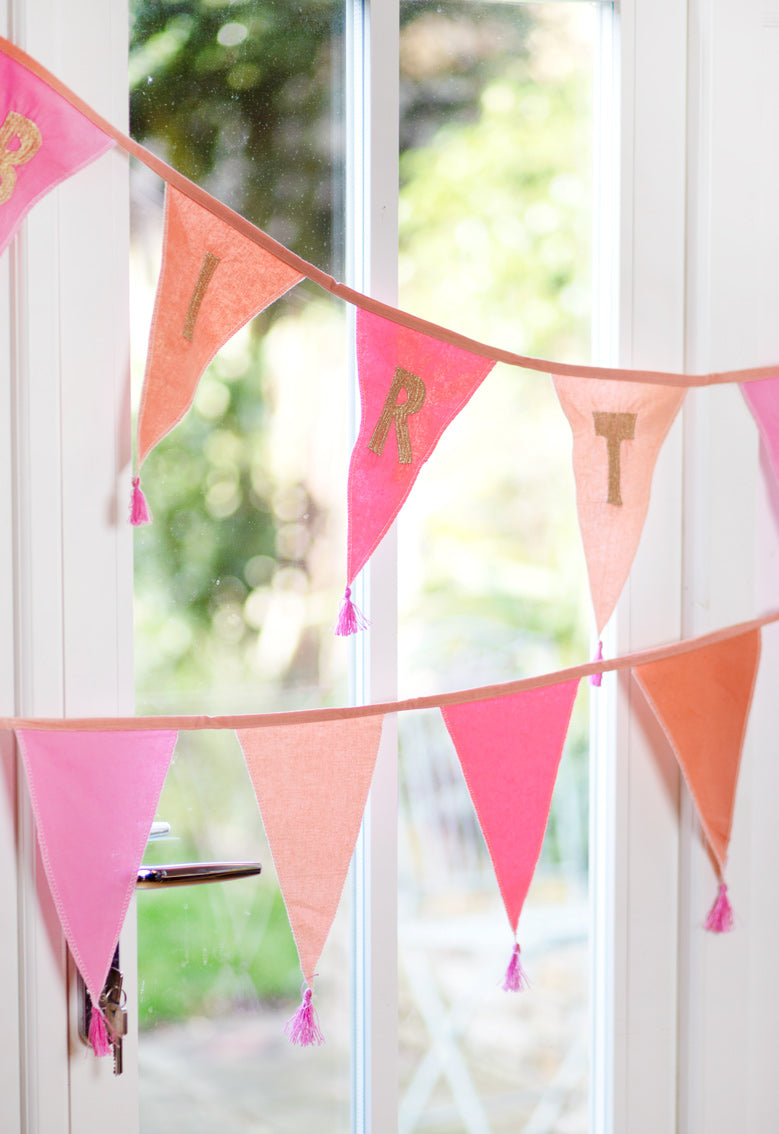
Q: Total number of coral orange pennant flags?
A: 2